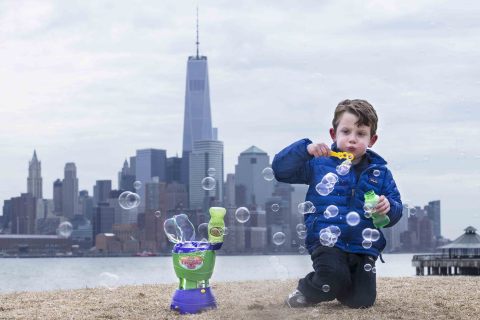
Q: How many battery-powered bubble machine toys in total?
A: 1